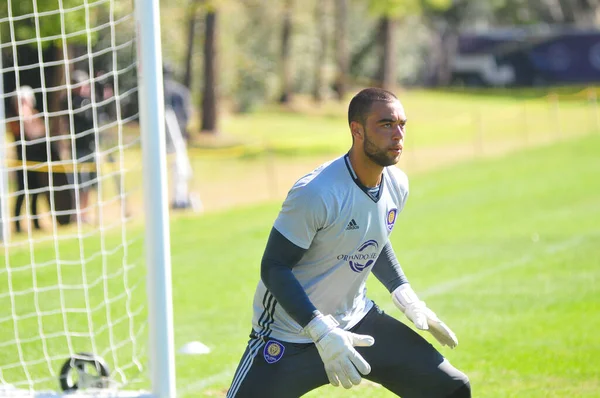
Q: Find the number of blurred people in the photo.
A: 3